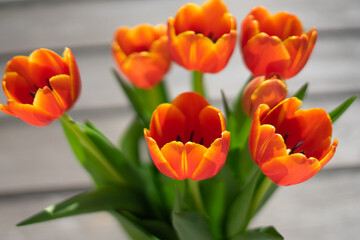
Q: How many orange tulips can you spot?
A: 7